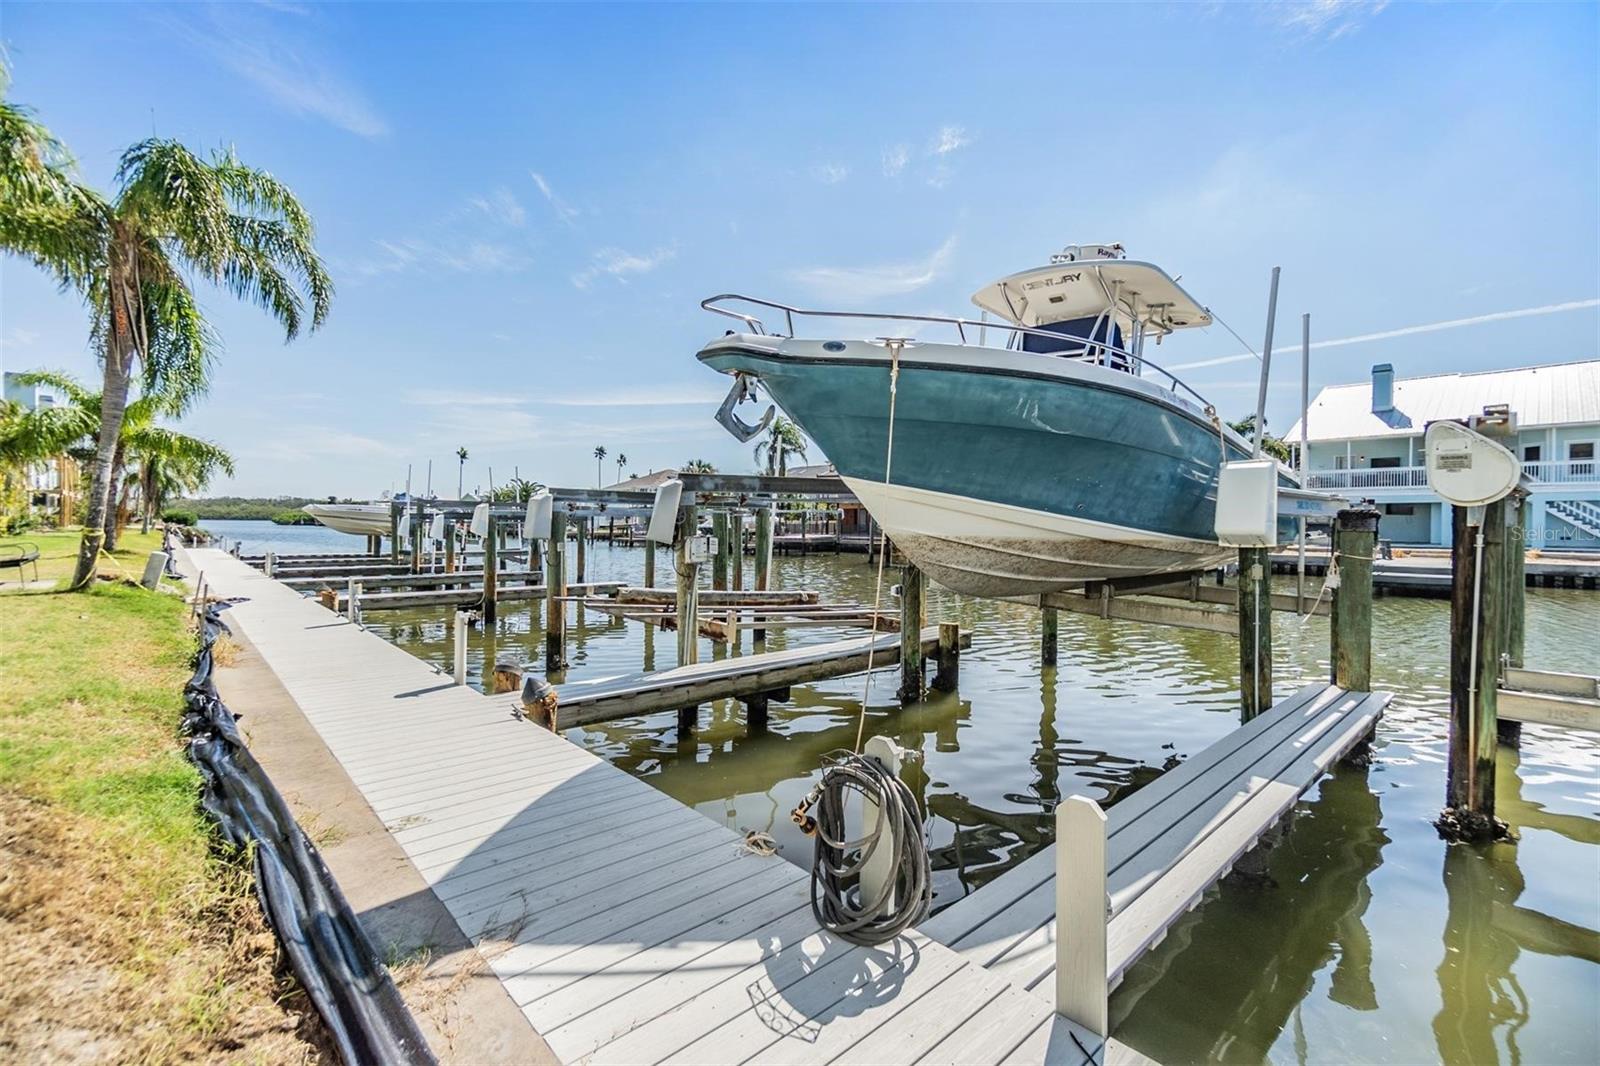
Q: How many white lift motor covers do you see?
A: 7